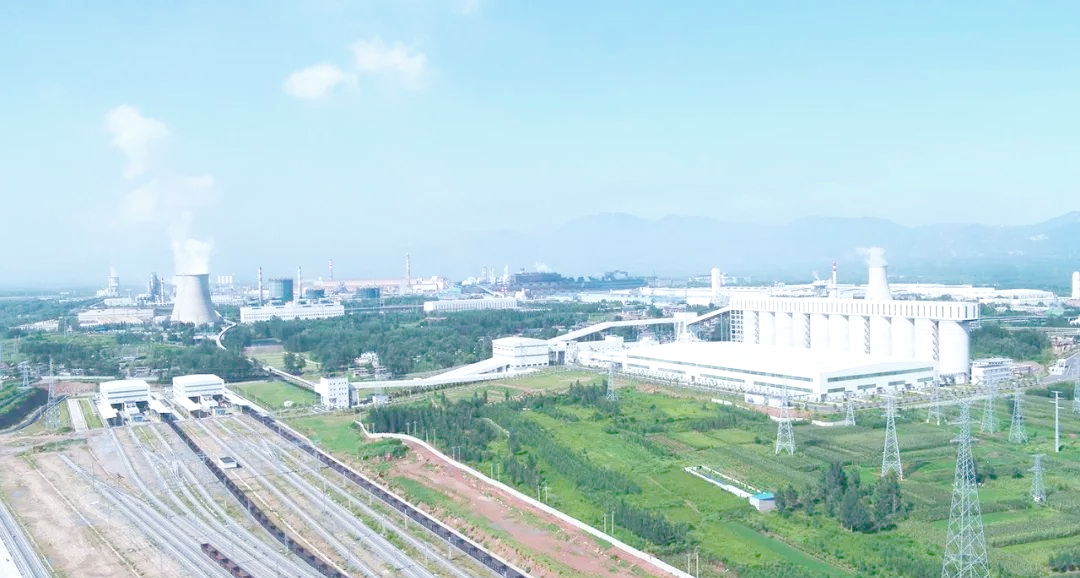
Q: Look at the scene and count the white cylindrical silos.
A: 11